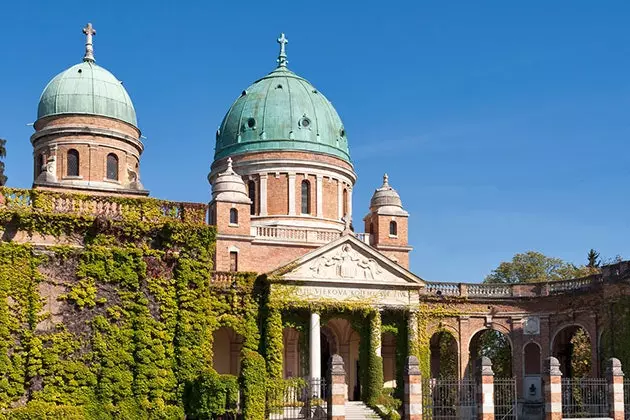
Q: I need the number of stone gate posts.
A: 5